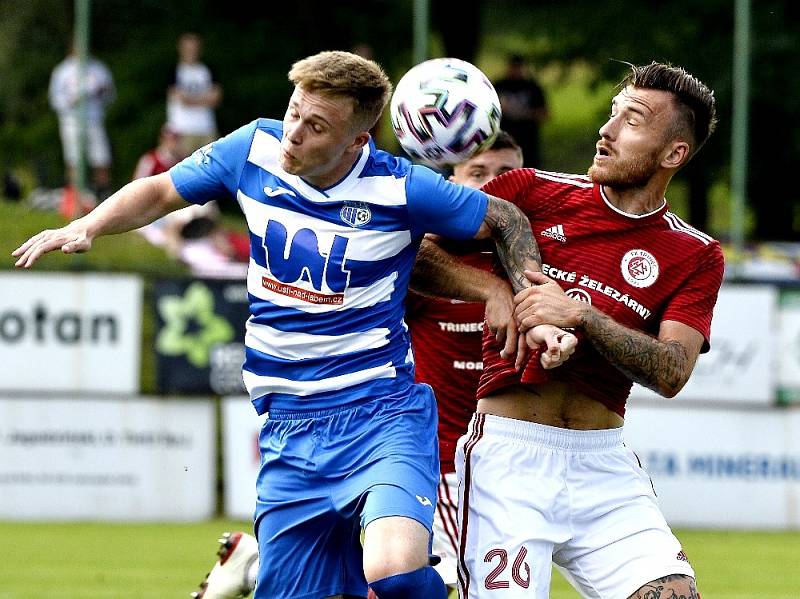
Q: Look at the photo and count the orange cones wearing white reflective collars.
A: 0